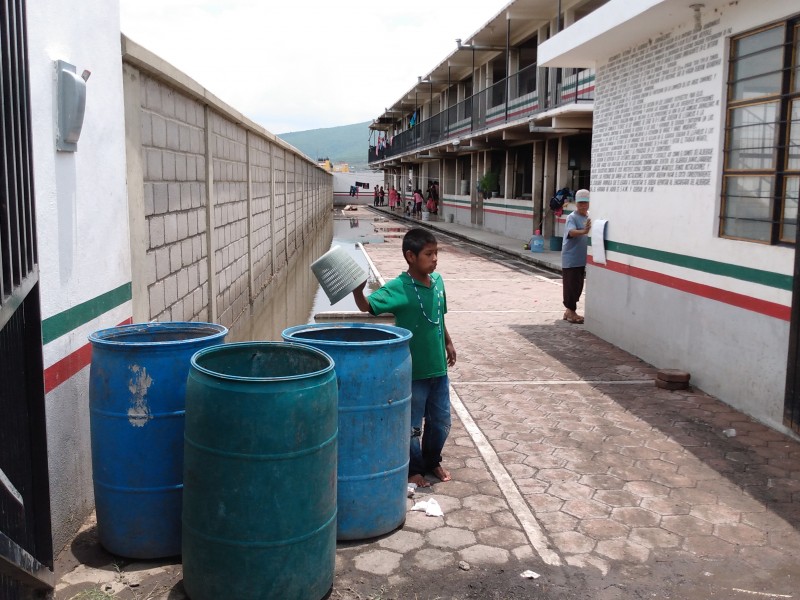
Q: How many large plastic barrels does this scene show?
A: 3